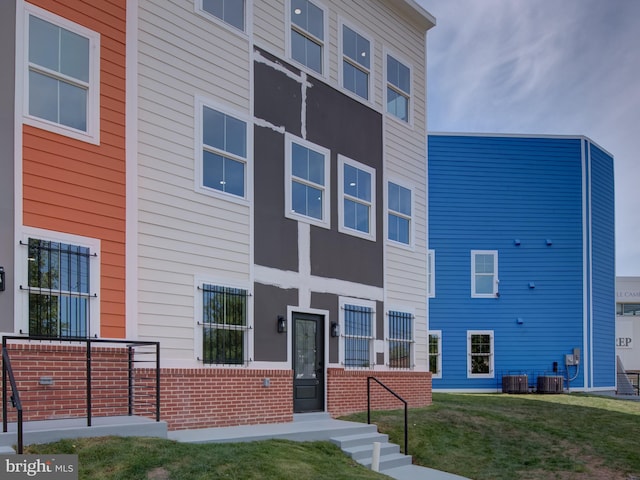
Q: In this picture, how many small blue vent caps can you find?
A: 4